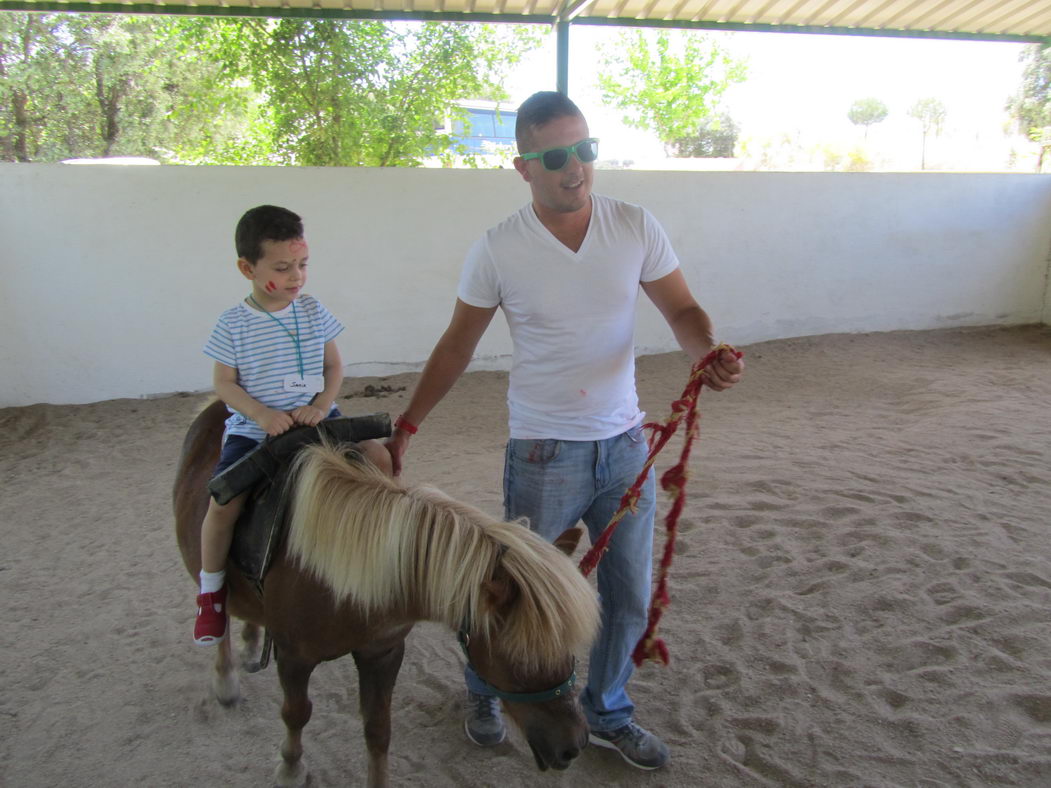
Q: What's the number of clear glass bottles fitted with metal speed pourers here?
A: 0